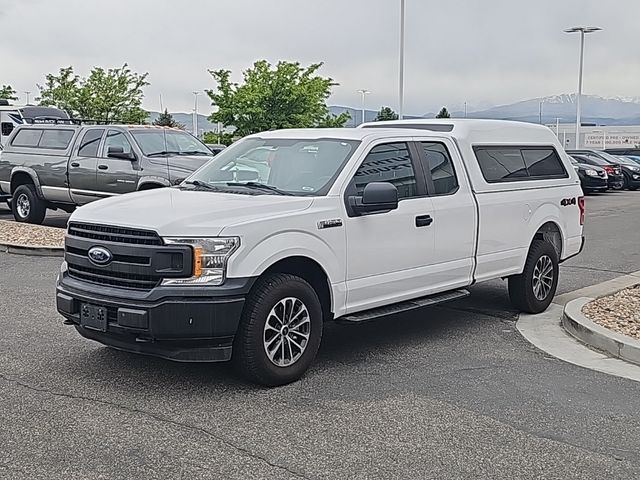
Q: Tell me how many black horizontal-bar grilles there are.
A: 1